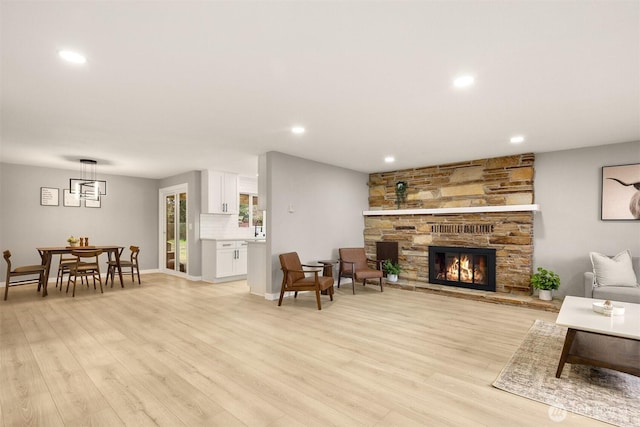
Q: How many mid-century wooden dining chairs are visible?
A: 4